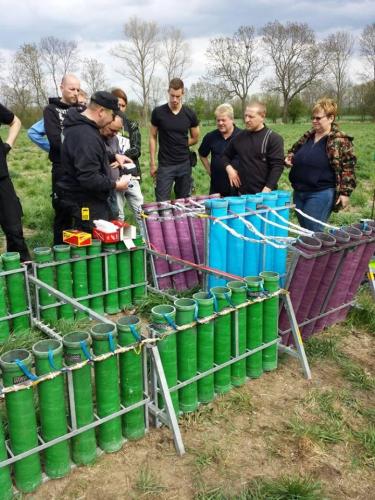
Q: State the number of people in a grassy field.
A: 10